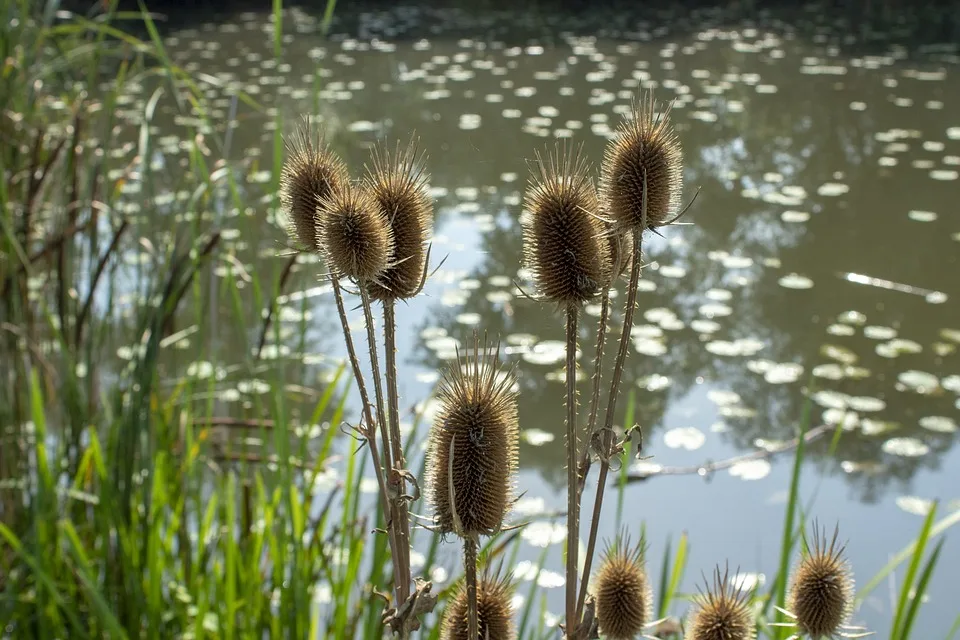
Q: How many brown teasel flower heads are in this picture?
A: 11